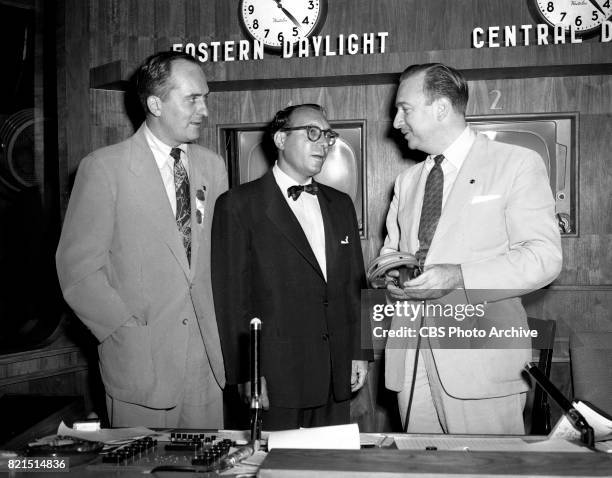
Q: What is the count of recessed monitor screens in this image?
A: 2